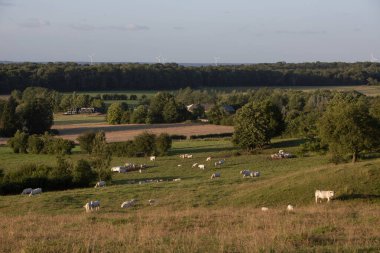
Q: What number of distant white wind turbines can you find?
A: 5